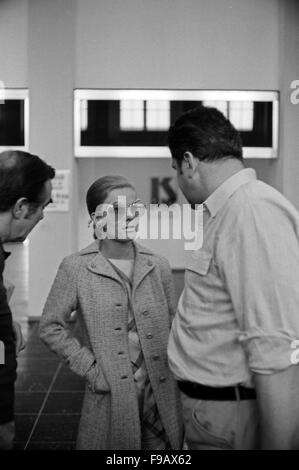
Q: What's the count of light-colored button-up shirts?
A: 1